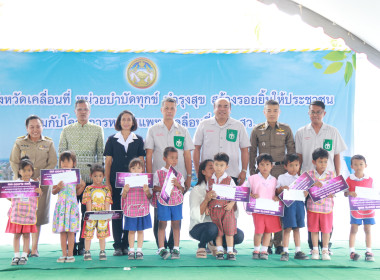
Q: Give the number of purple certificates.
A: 10